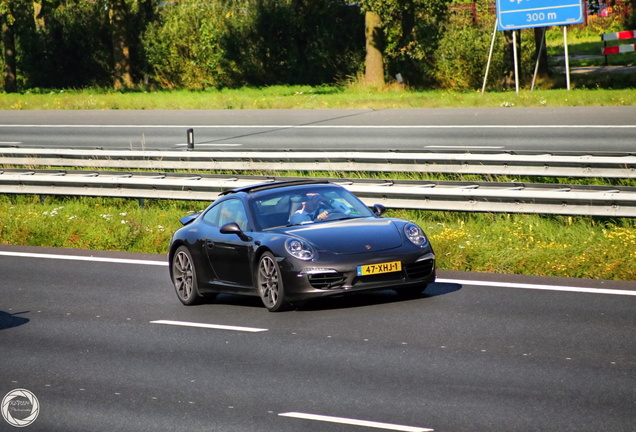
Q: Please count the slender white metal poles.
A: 4